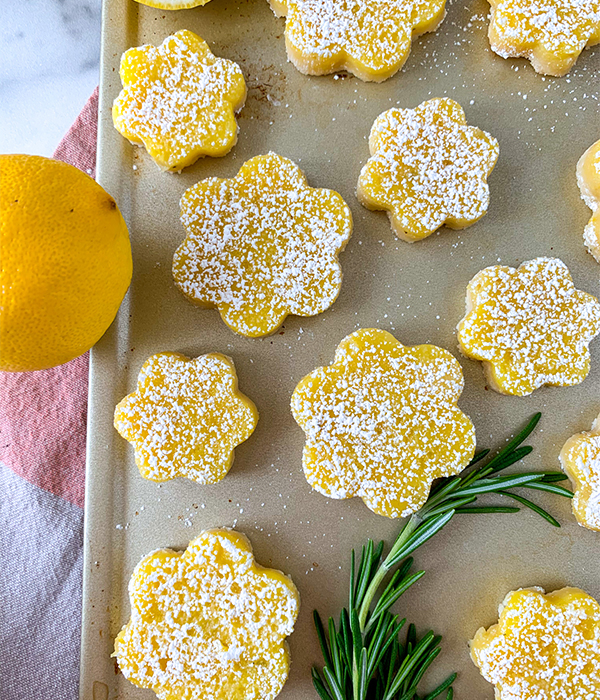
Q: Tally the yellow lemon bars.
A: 12